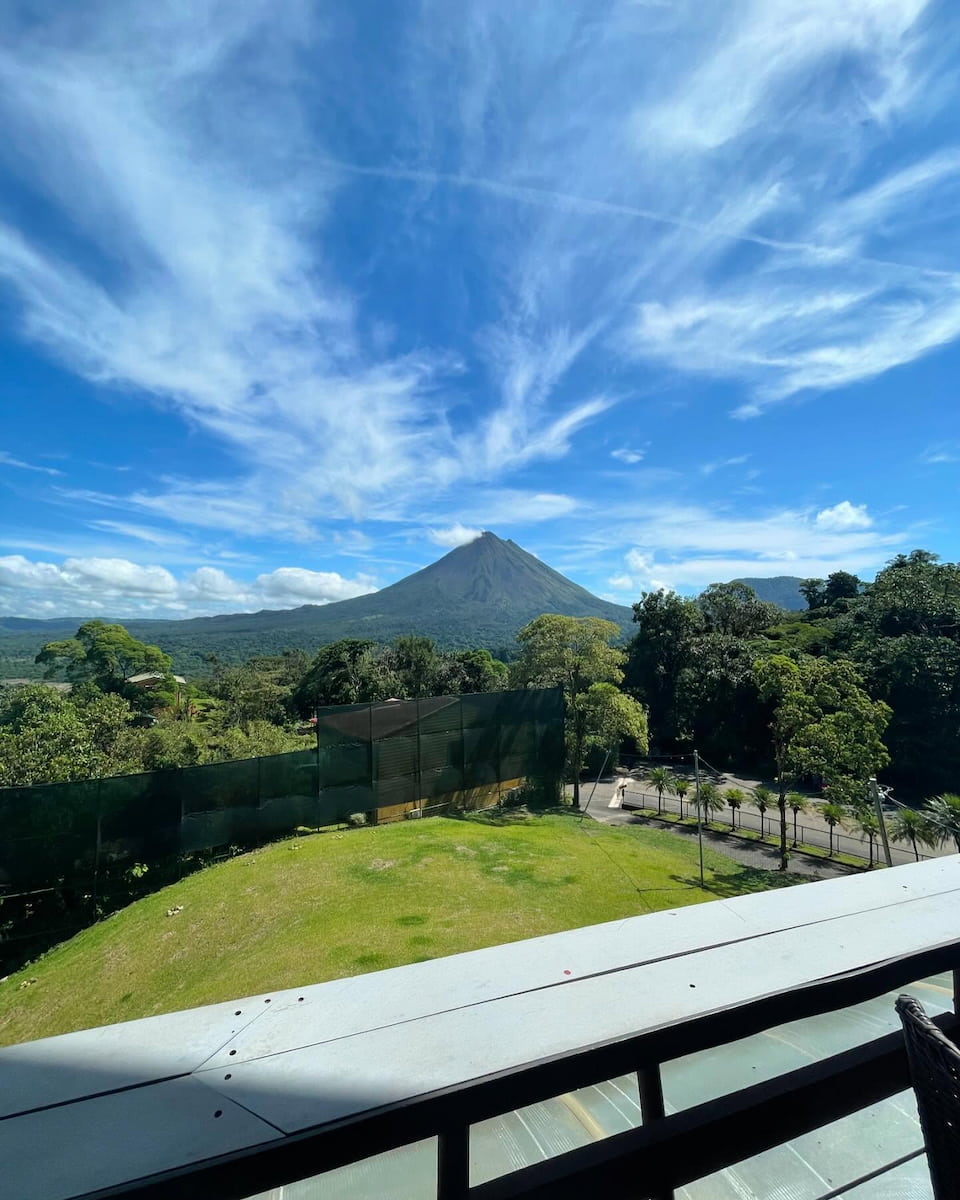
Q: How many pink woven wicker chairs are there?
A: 0